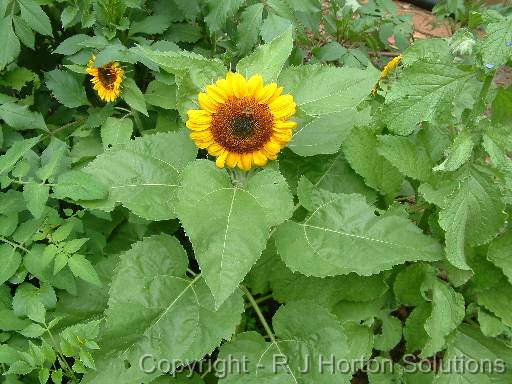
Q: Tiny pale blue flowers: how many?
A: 2